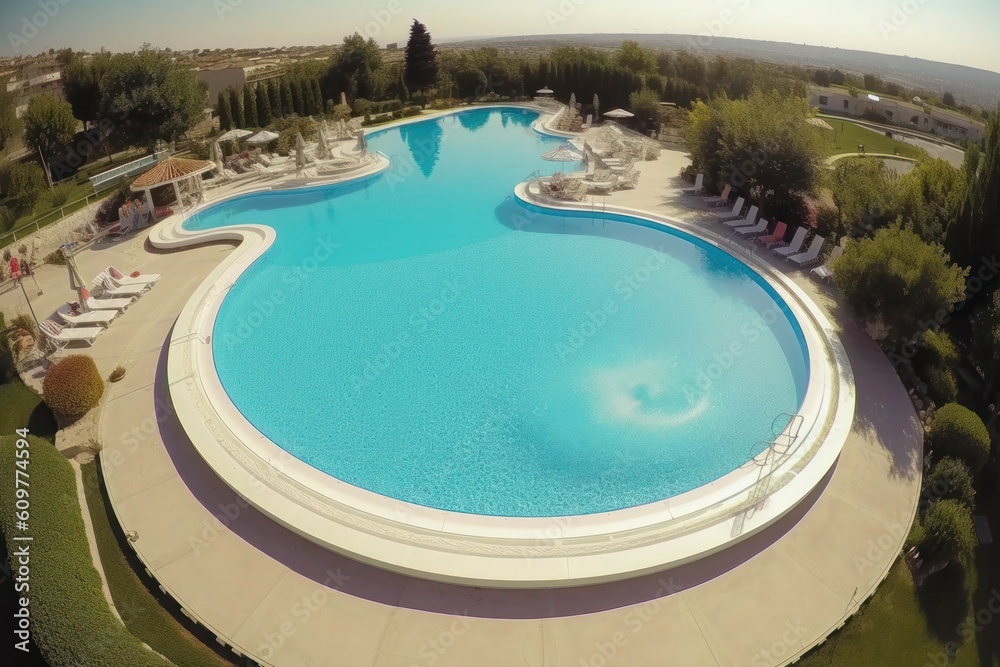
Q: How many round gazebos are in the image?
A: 1